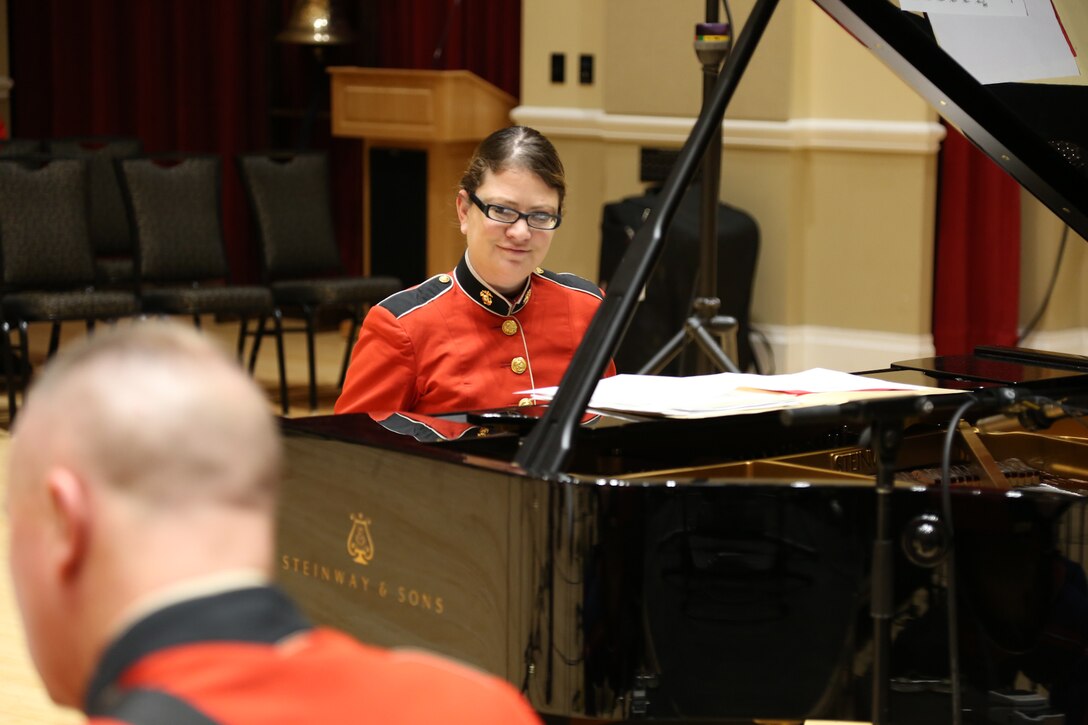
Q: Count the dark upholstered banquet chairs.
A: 5